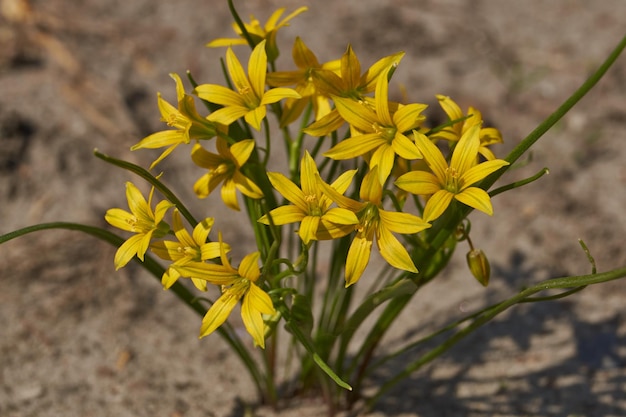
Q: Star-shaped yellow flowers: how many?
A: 14